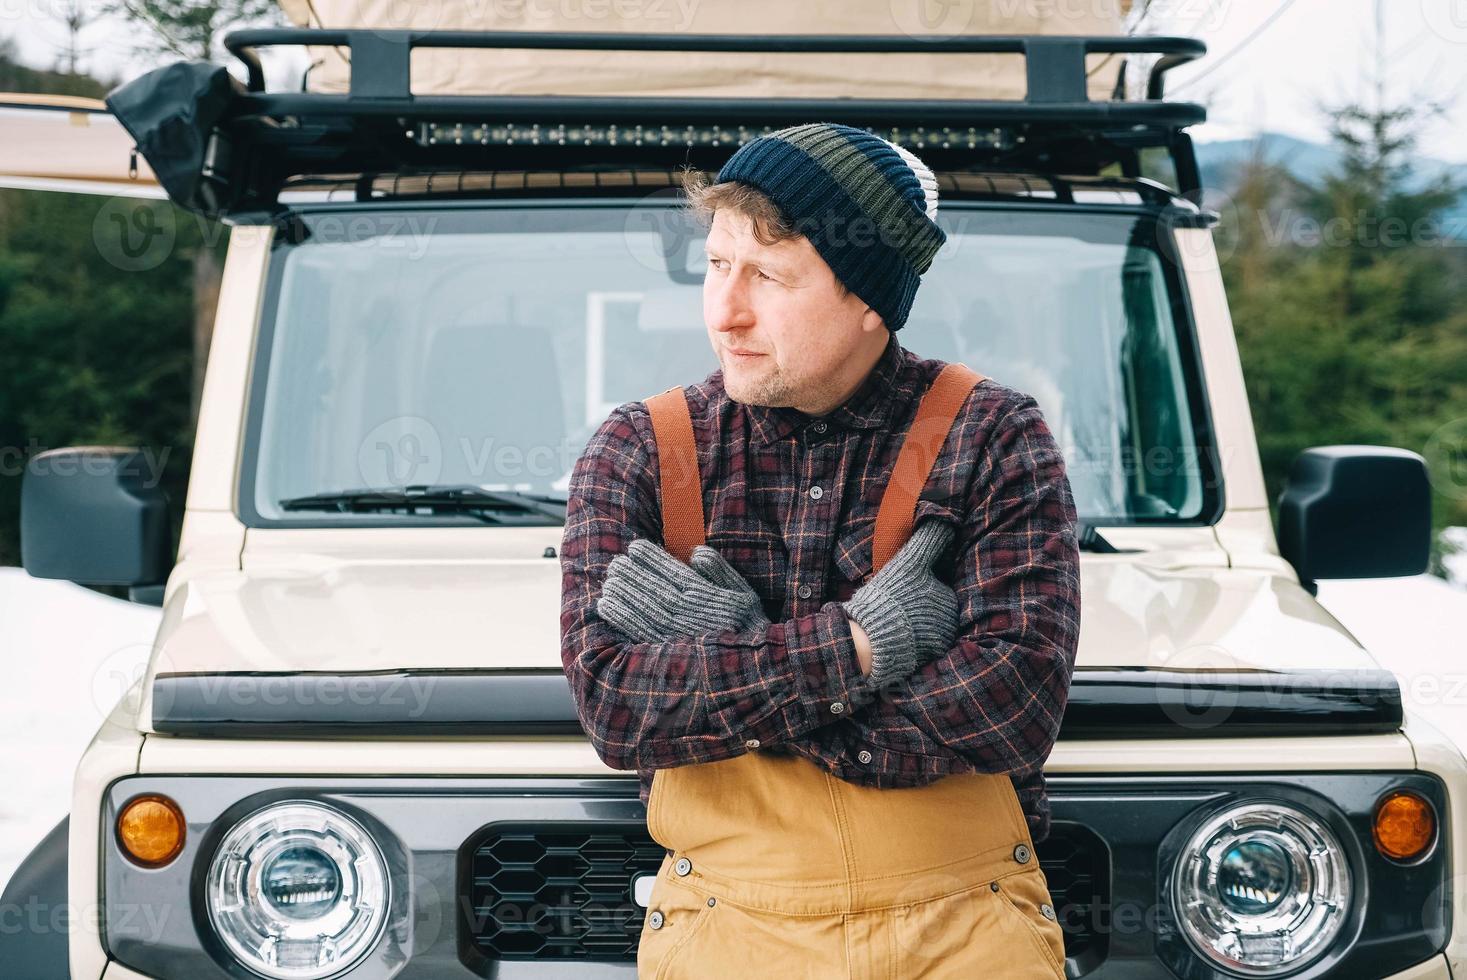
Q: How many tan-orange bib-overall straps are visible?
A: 2